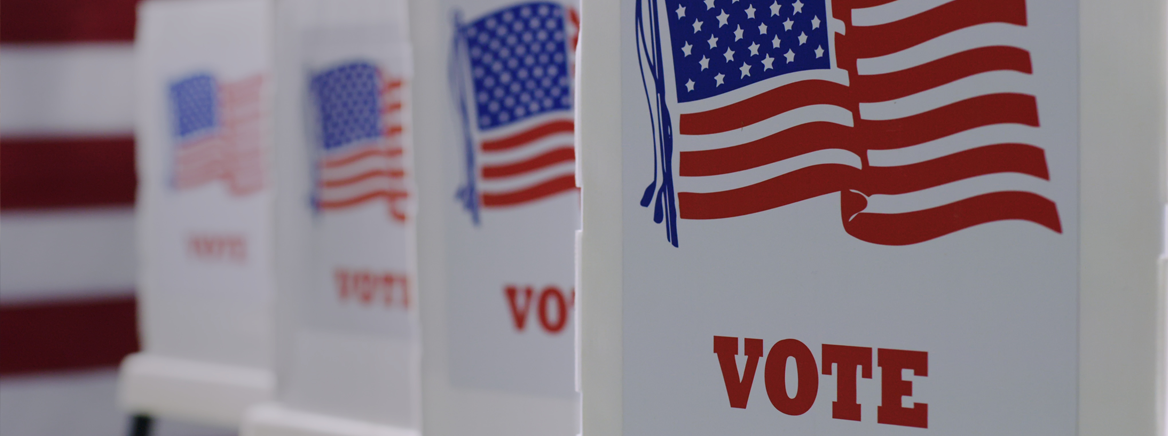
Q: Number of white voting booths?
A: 4